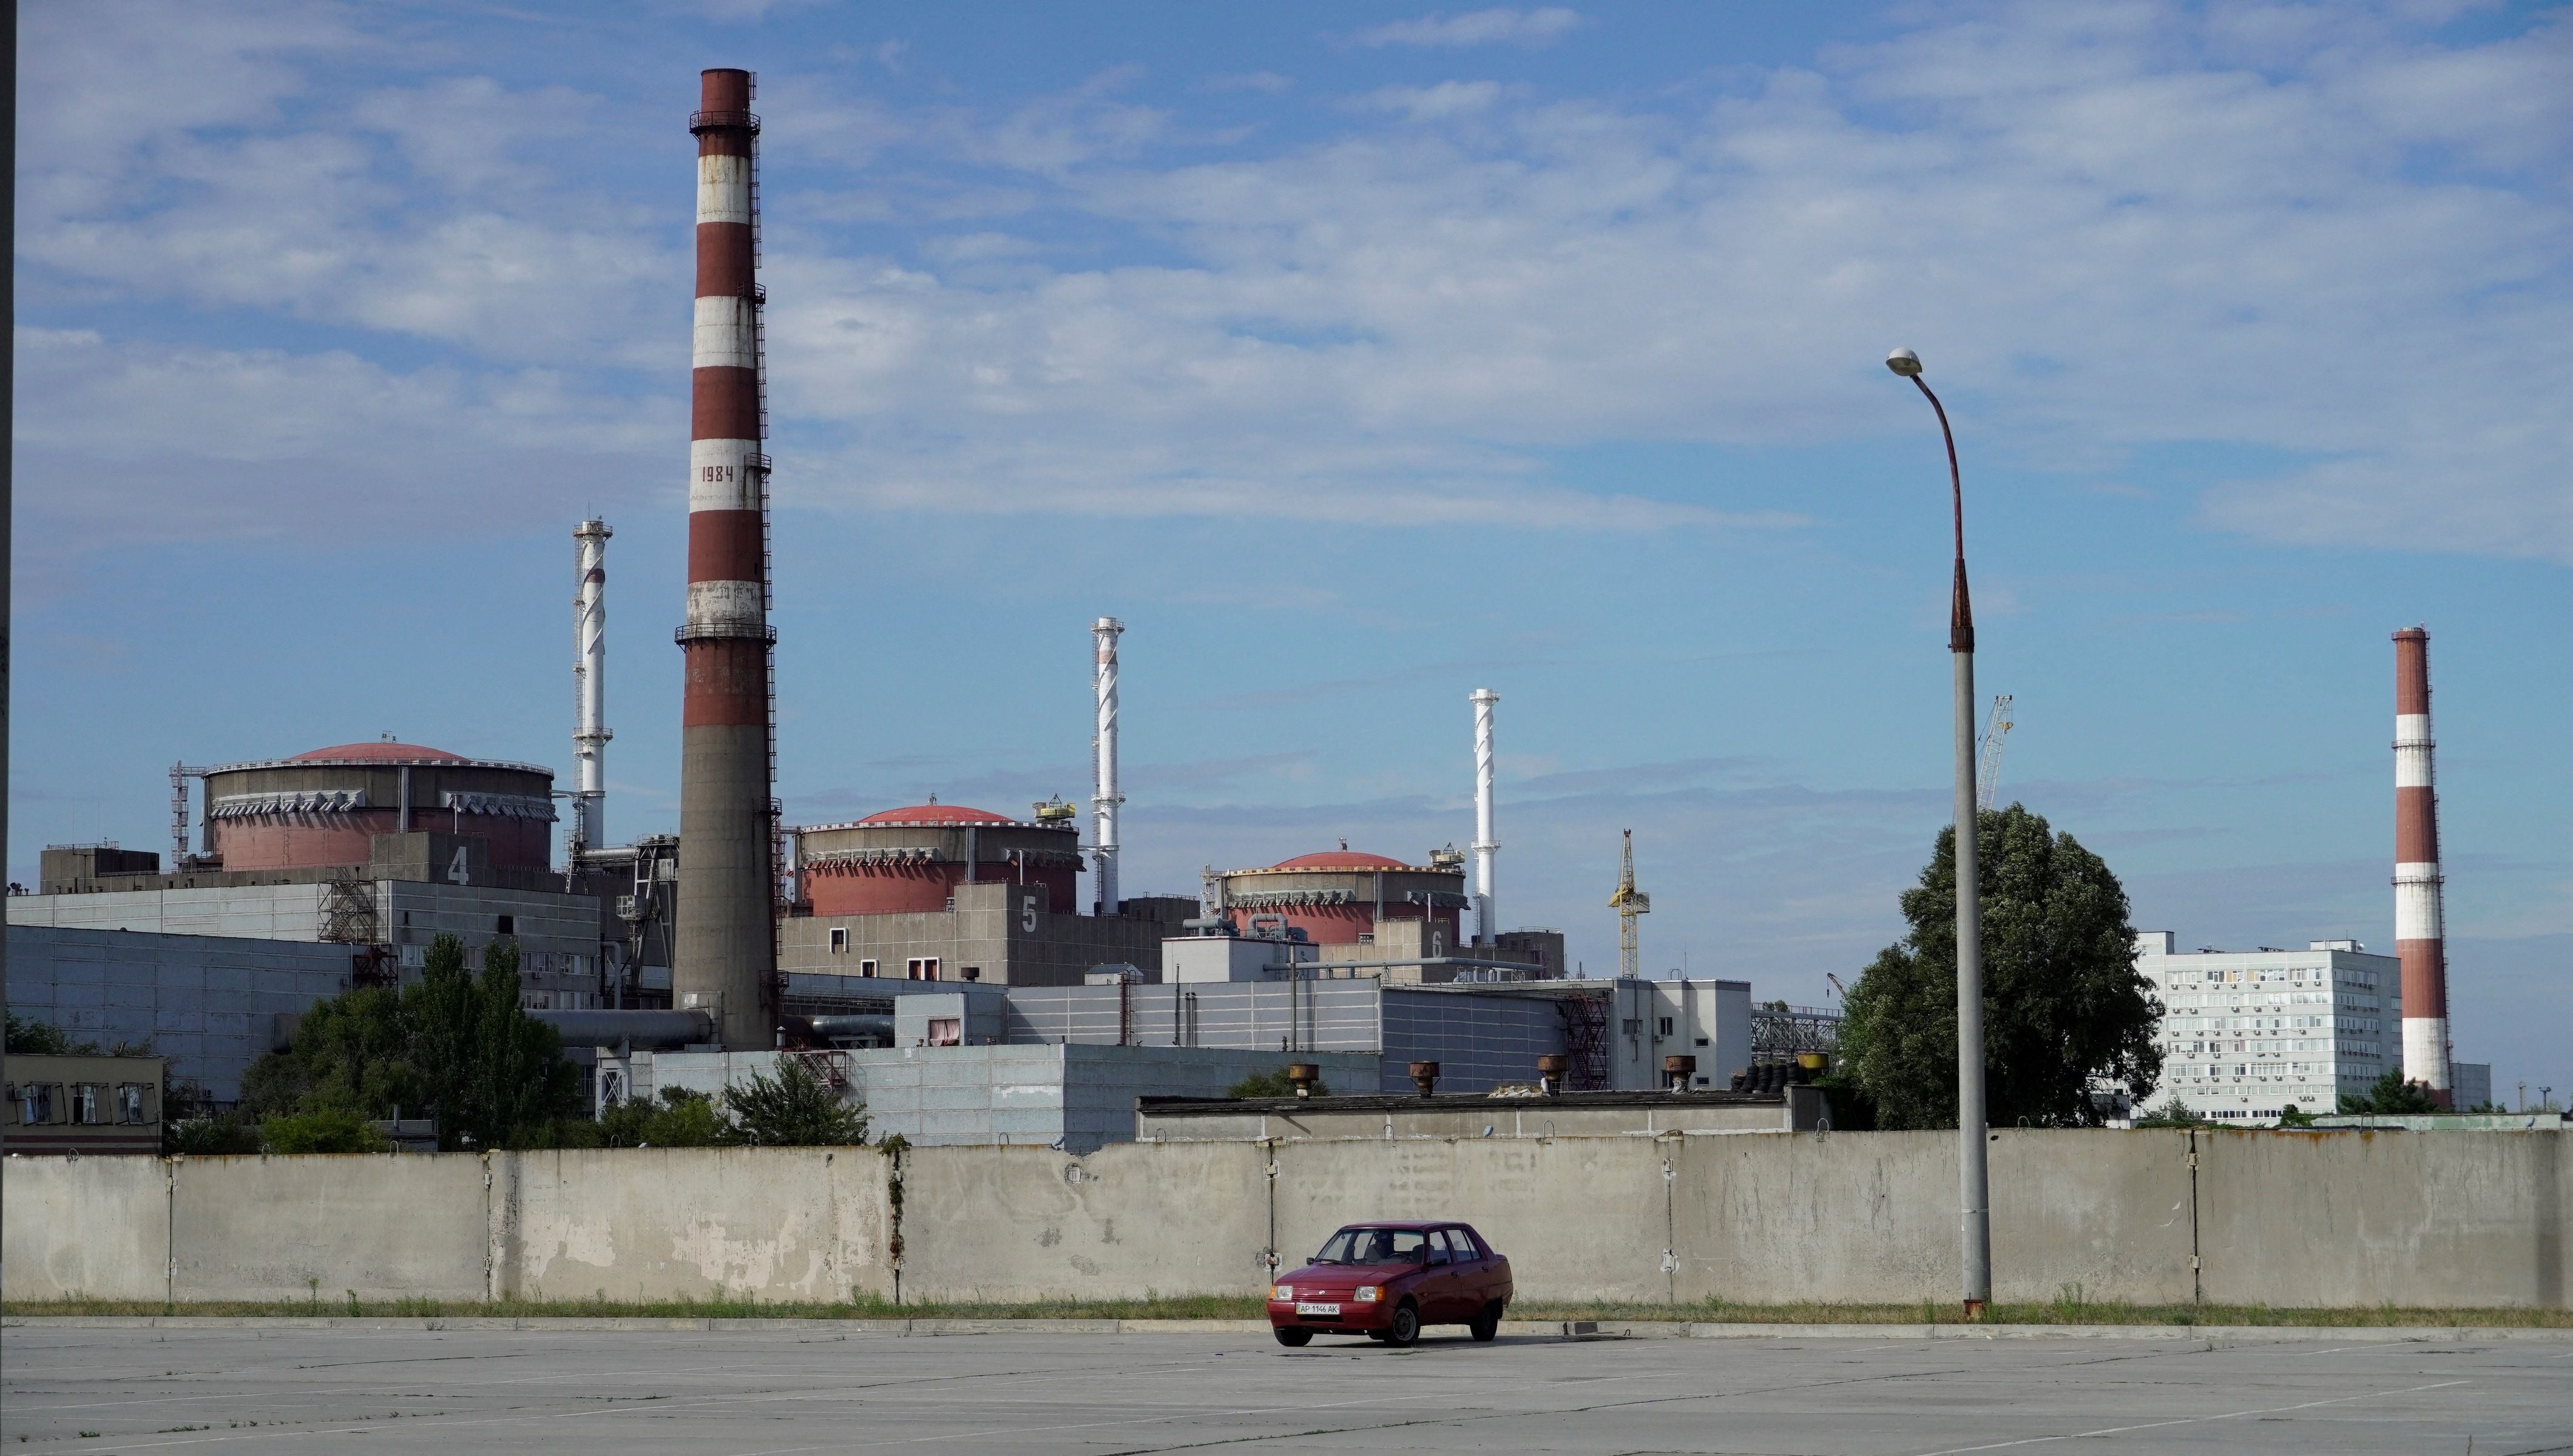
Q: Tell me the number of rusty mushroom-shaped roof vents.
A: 5